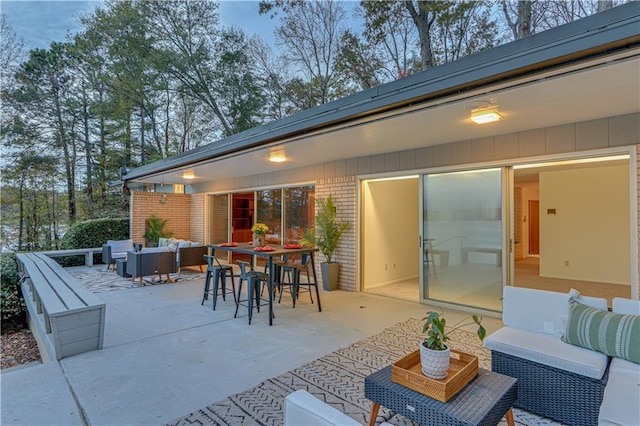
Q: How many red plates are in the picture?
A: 4